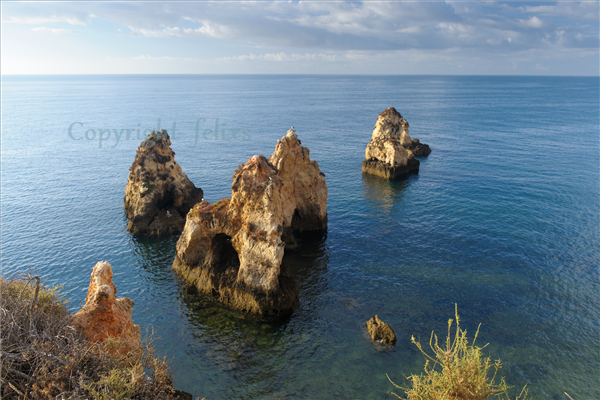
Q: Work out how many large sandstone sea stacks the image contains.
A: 3